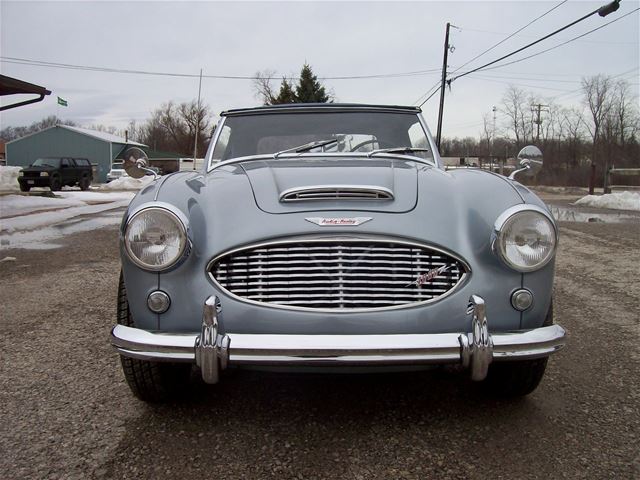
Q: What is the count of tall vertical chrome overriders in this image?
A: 2